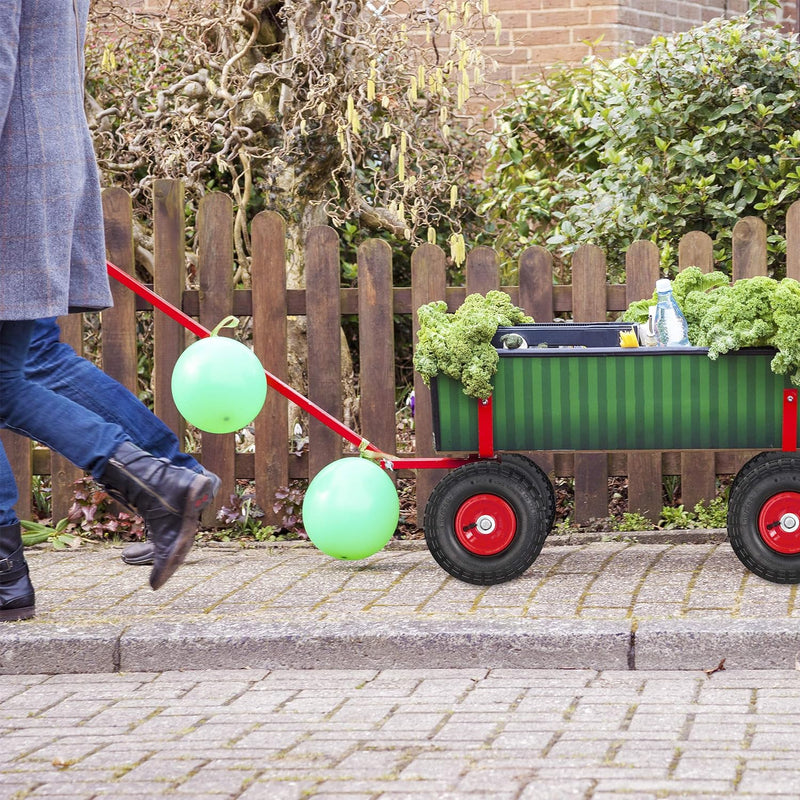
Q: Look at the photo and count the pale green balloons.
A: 2